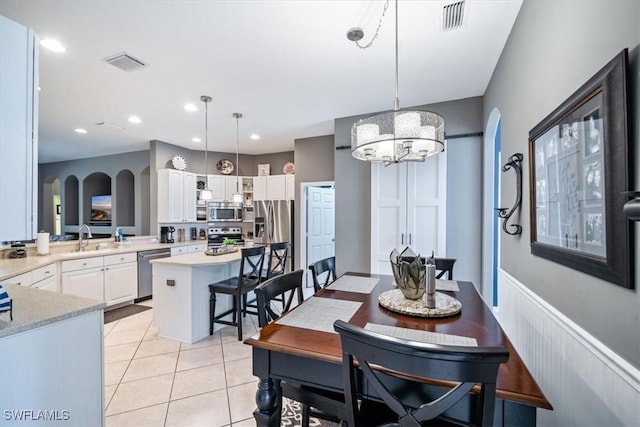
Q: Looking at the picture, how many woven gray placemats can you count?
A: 4